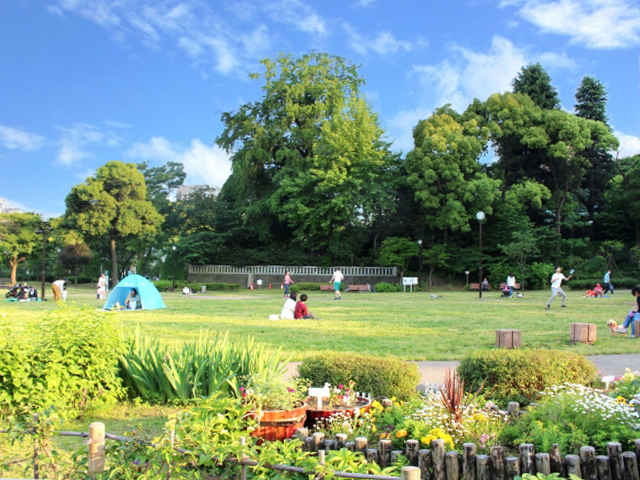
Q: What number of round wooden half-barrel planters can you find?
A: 2